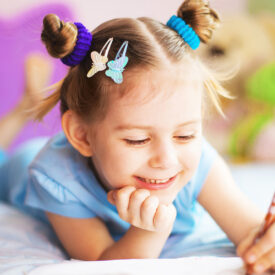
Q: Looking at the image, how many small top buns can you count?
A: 2